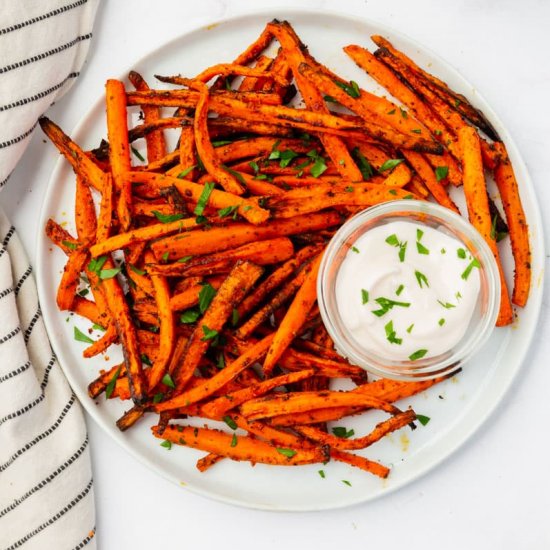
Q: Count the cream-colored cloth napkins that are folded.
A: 1